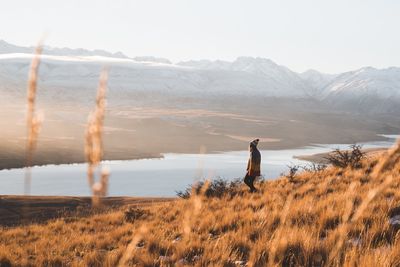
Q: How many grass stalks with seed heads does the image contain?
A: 2